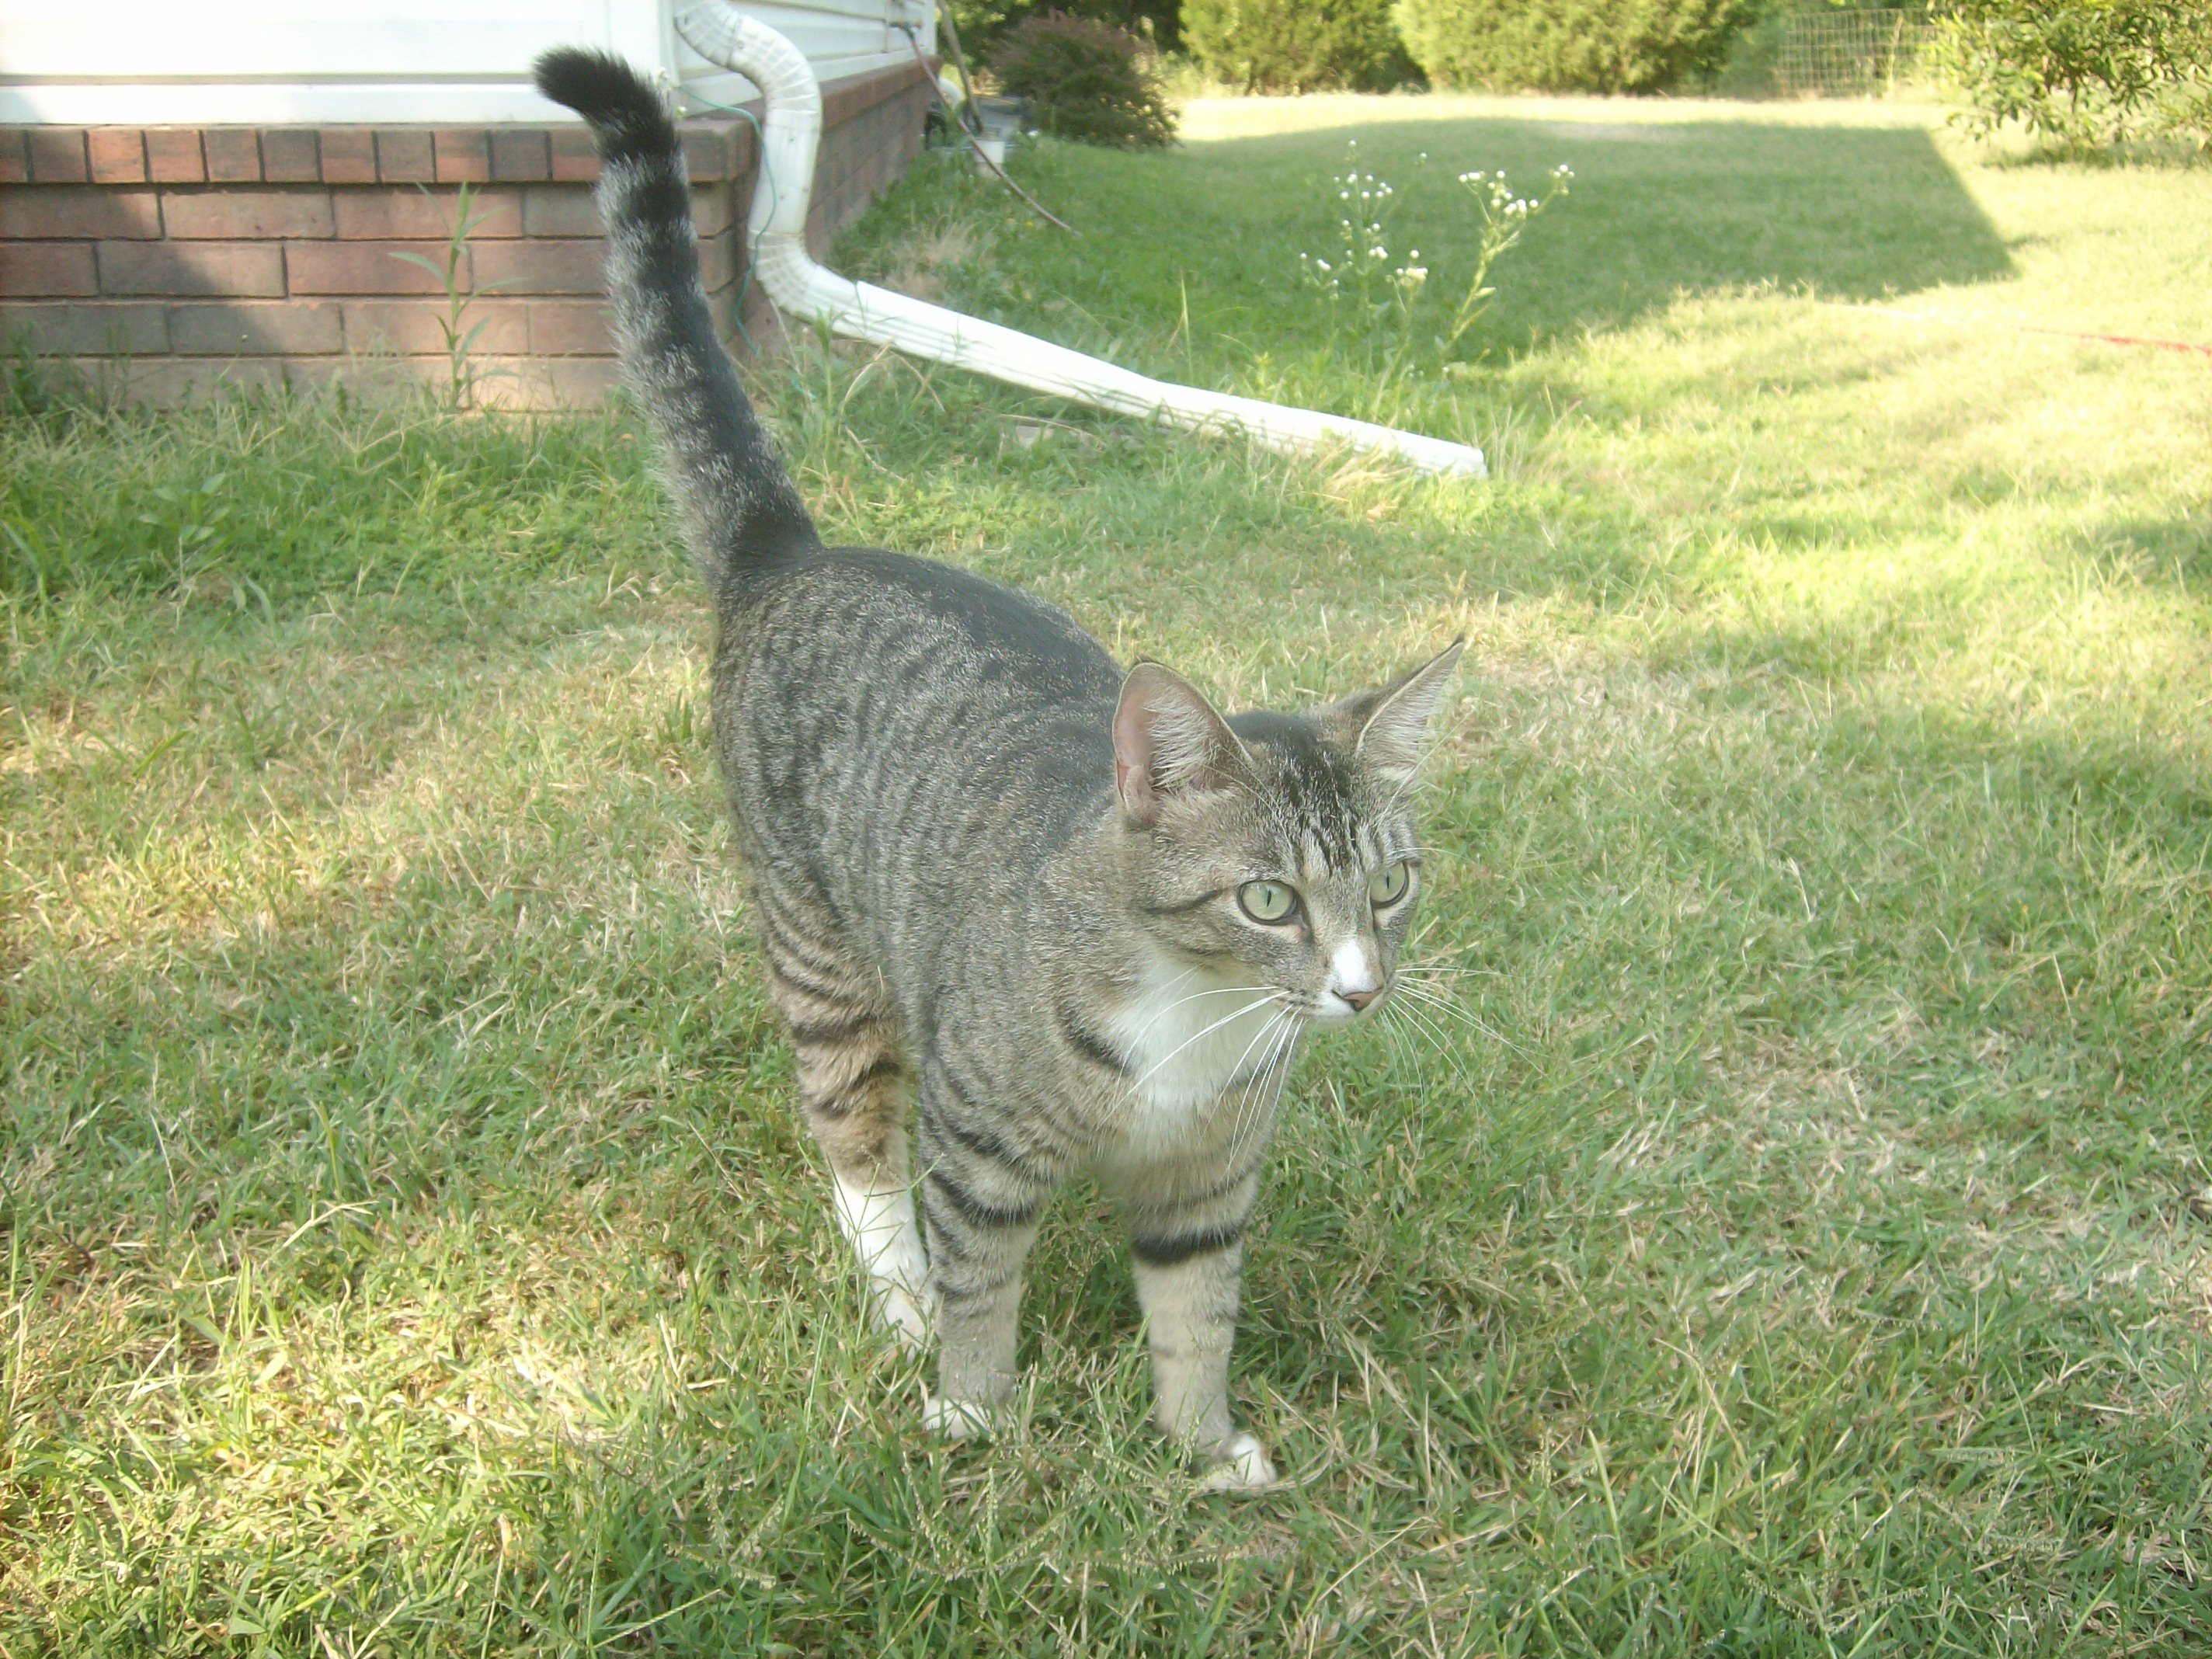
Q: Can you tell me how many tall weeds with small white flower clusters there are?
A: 2